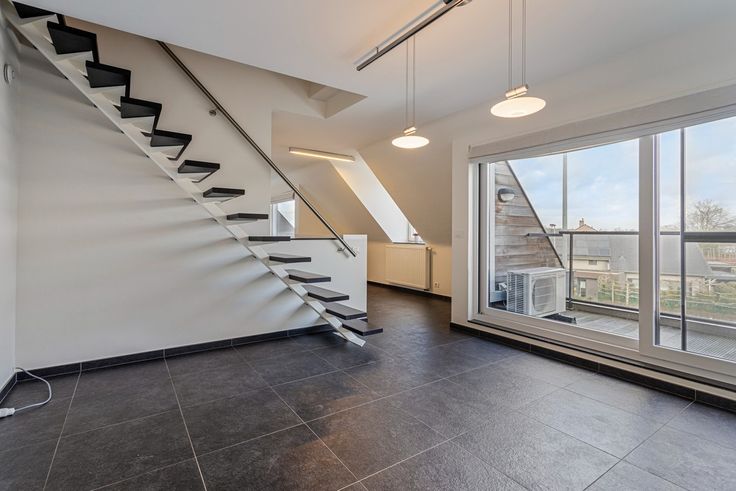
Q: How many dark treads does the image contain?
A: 14